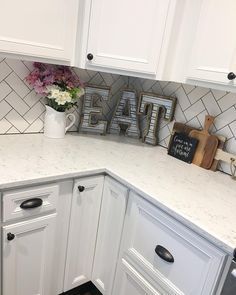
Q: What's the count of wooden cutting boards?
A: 2